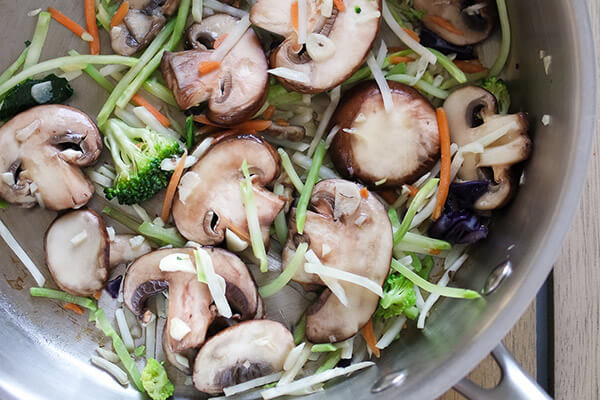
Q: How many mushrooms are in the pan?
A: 12